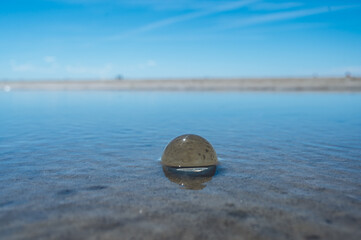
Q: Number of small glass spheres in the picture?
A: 1